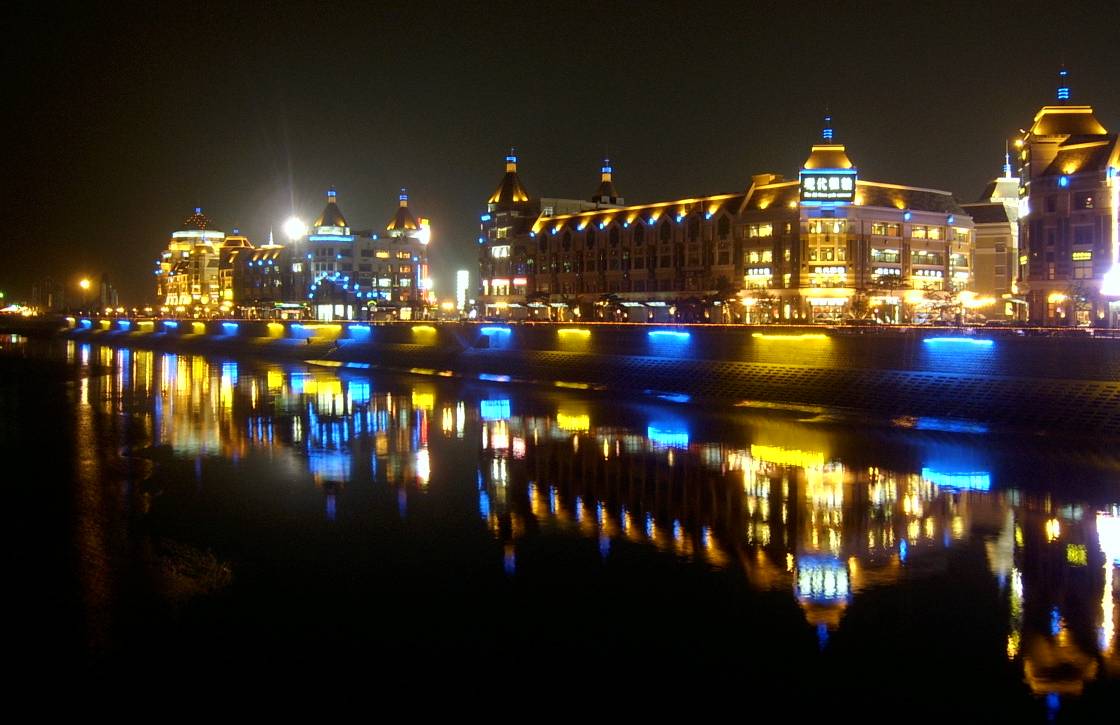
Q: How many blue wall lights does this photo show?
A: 9